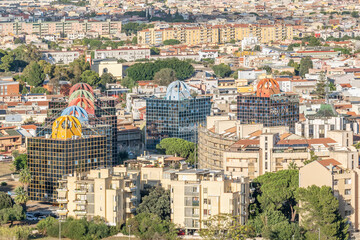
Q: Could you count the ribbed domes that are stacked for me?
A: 5